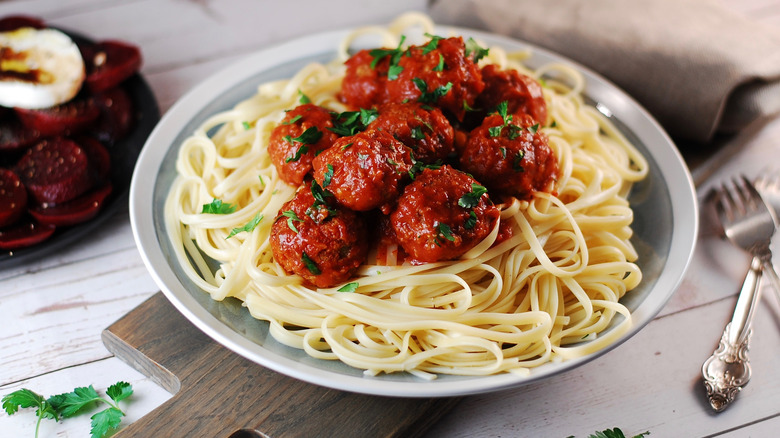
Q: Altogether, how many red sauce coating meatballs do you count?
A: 9